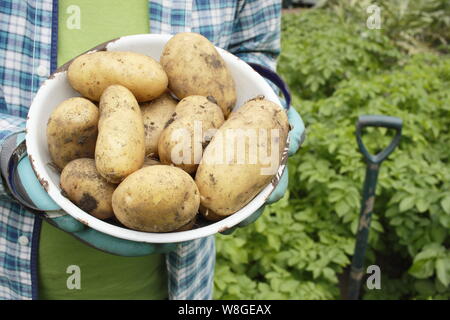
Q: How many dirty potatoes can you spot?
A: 9